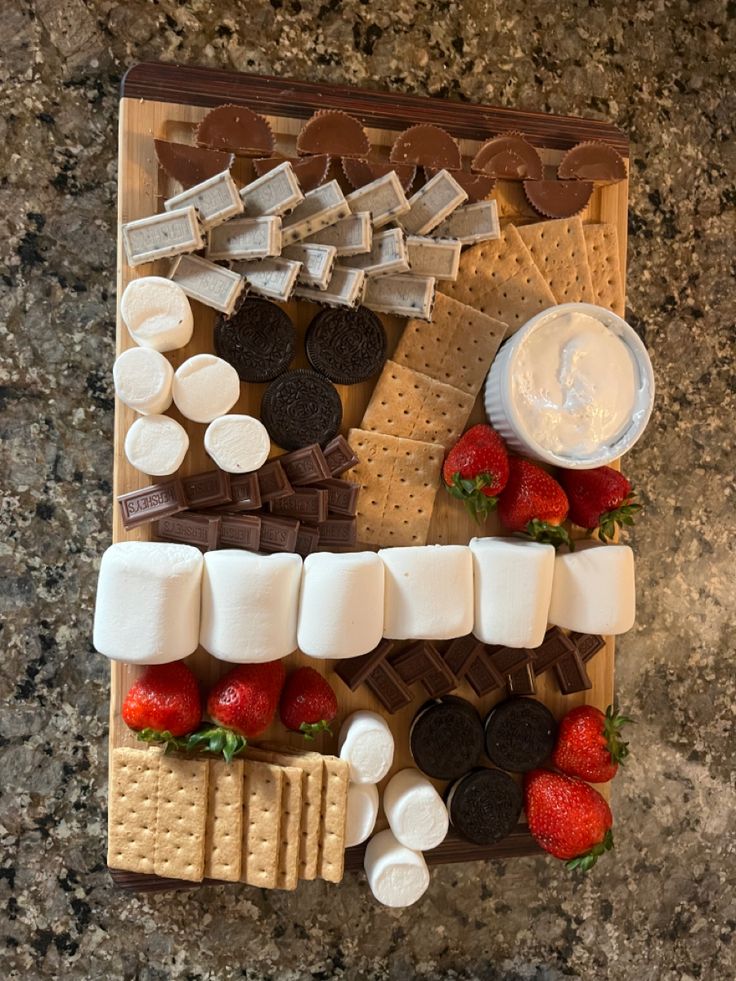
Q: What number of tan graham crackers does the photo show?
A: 12